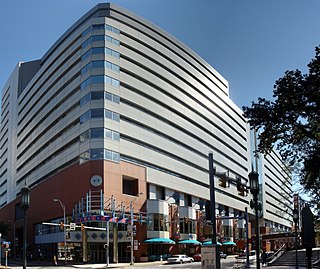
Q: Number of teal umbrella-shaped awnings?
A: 4